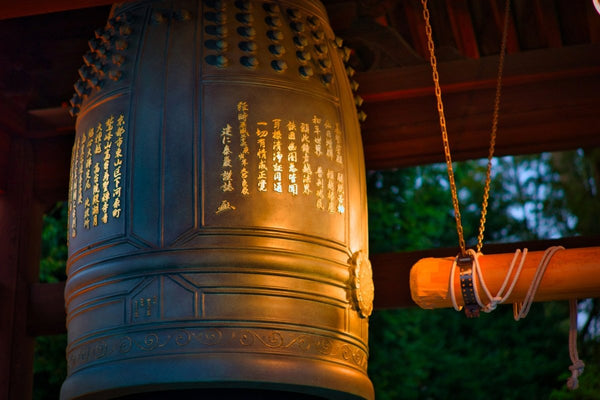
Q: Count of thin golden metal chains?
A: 2